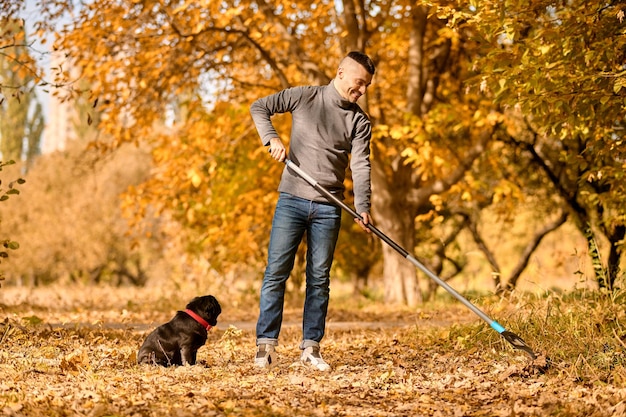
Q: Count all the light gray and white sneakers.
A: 2